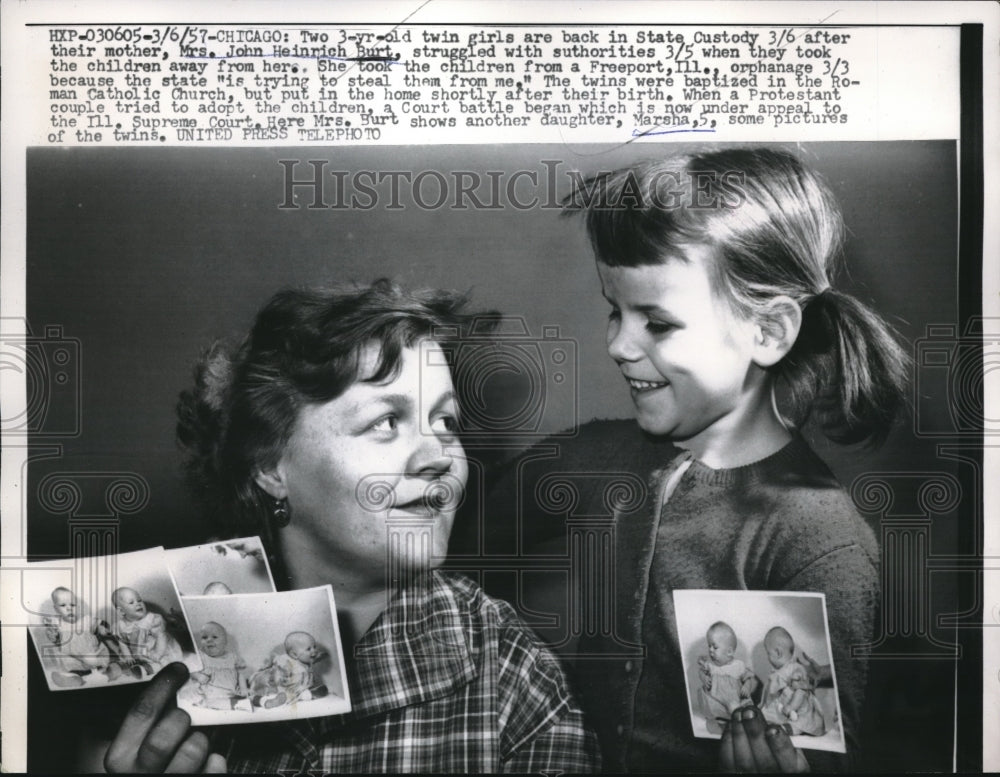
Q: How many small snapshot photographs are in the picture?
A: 4